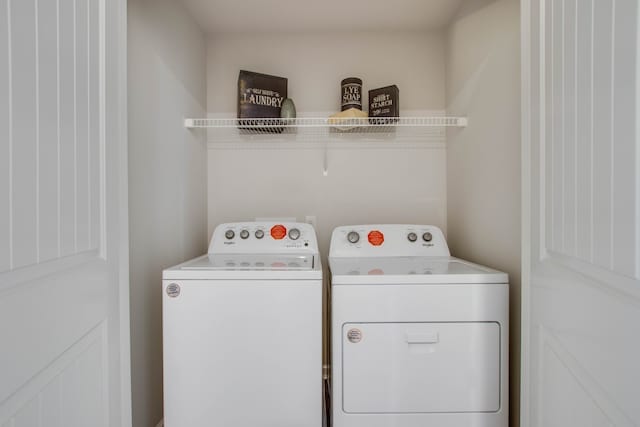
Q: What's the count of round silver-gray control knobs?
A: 7